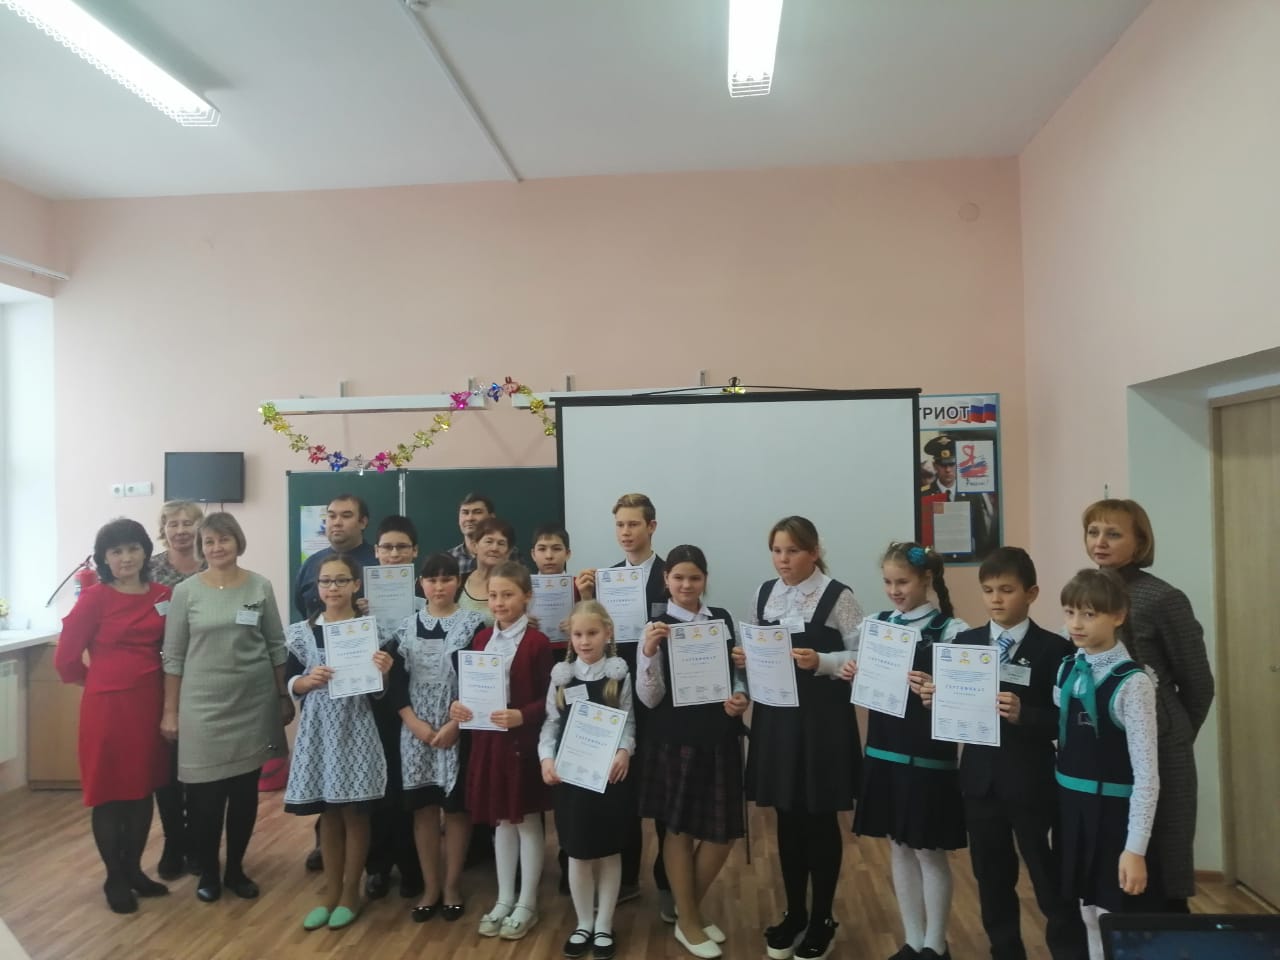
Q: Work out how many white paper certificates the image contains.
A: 10